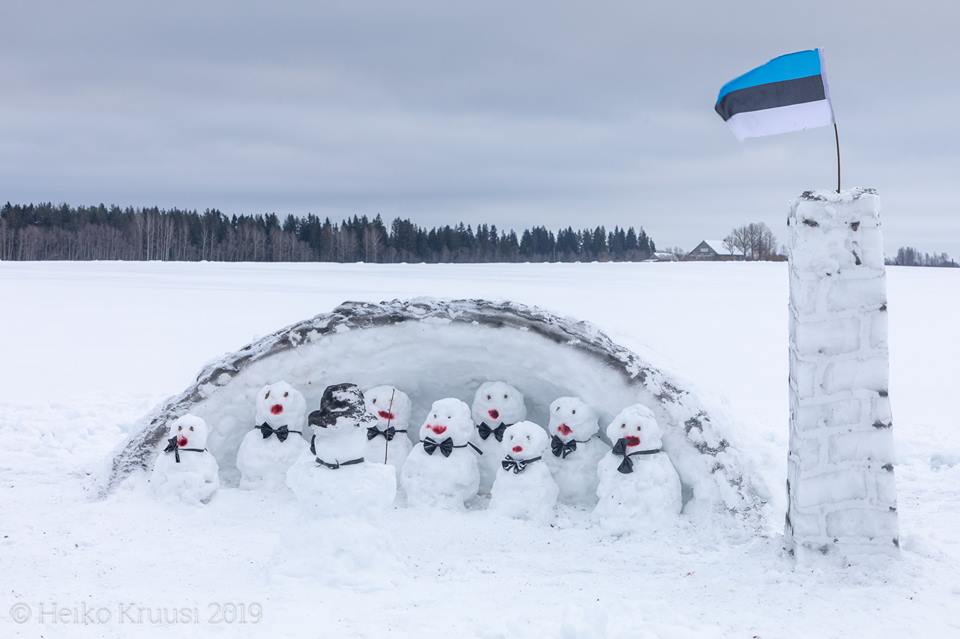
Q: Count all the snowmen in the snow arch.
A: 9